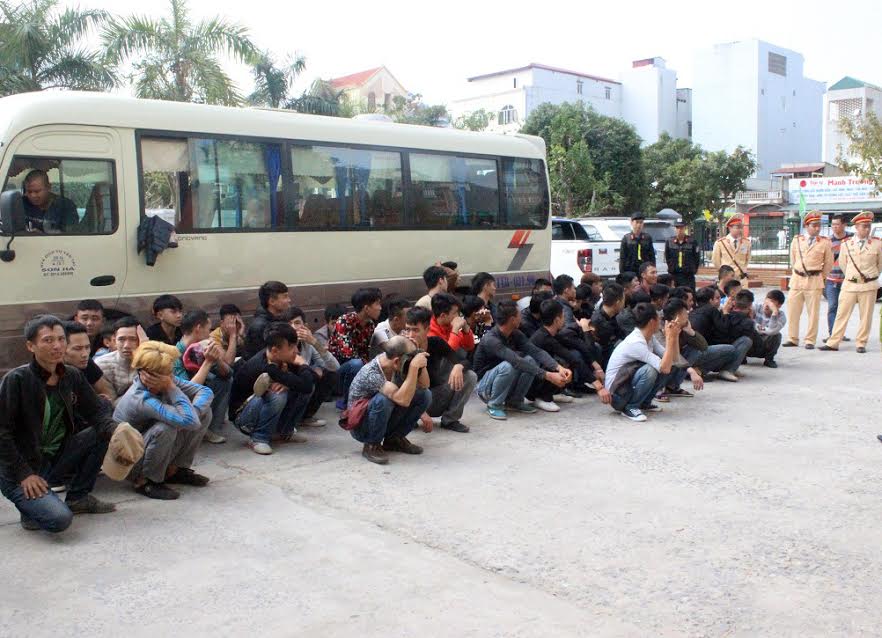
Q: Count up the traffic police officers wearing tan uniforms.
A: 3